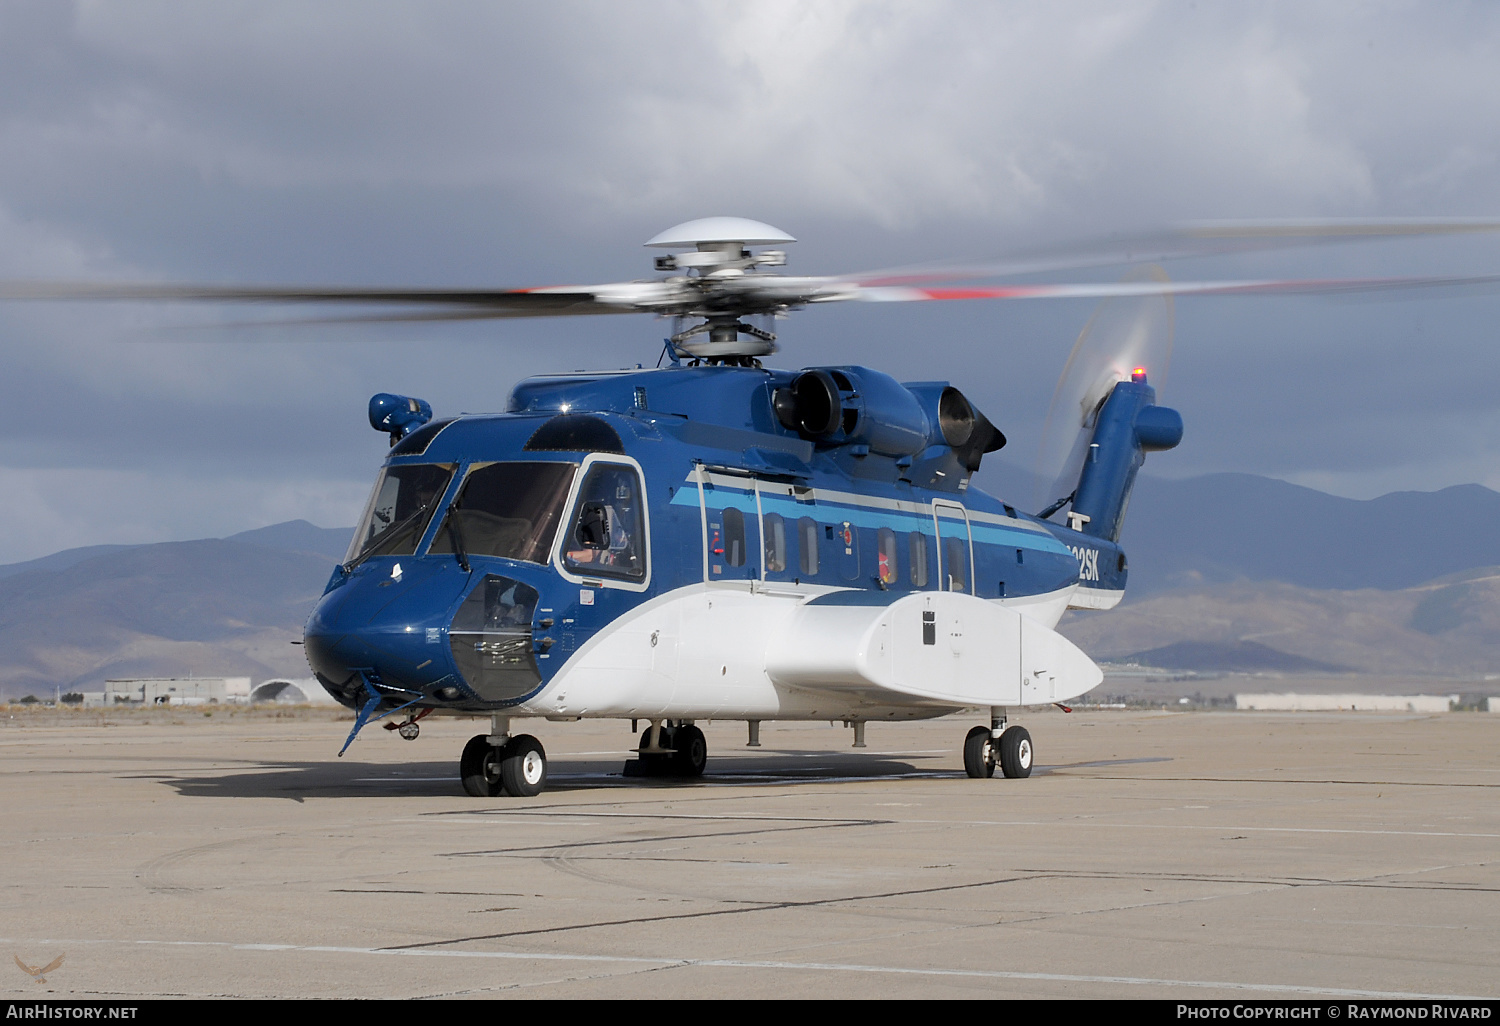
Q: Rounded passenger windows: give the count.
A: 6